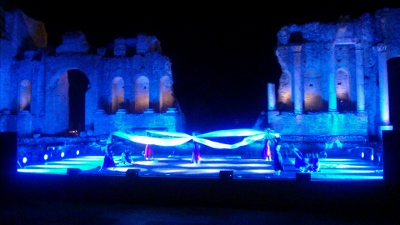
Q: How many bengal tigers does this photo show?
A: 0